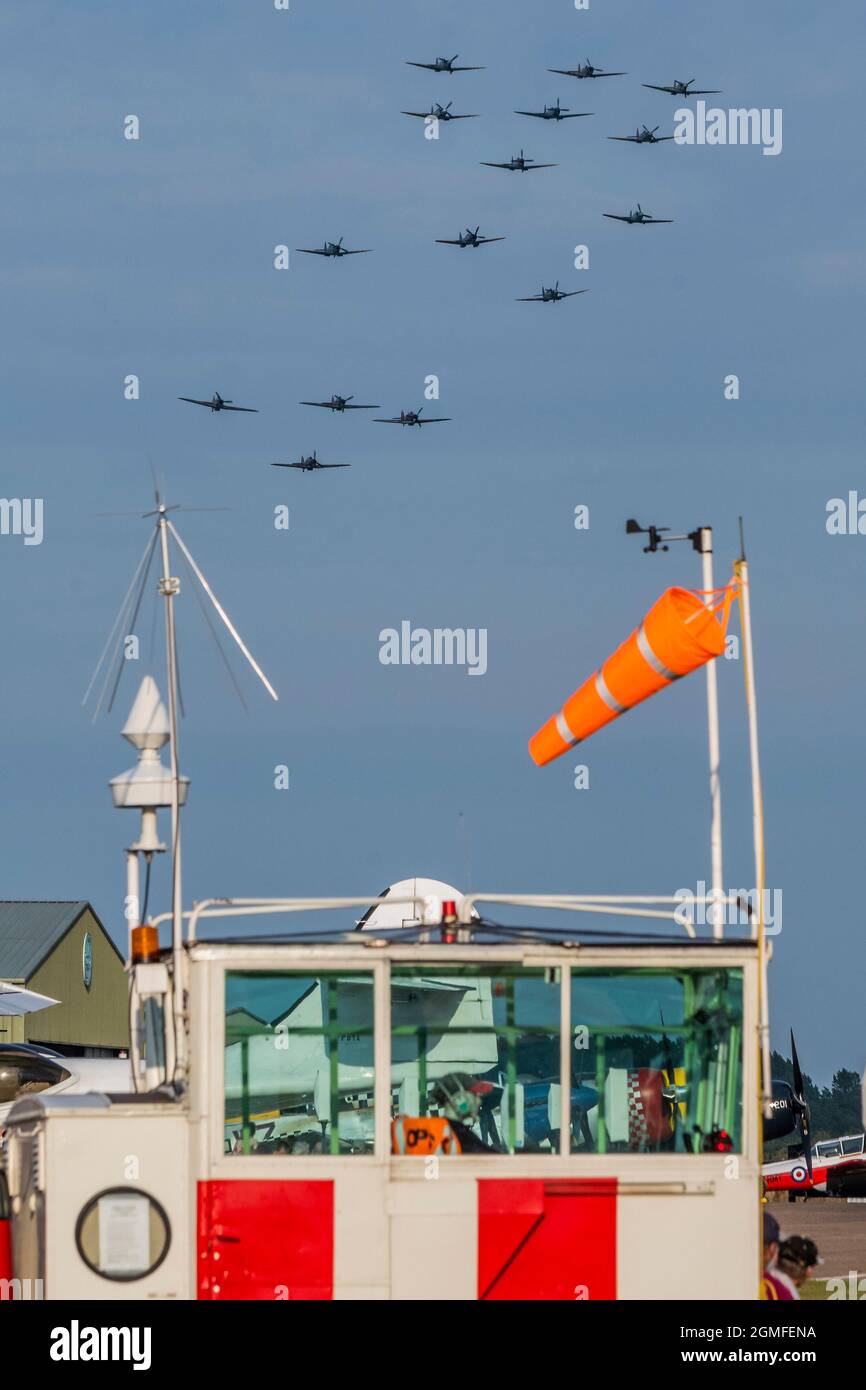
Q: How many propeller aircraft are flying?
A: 15